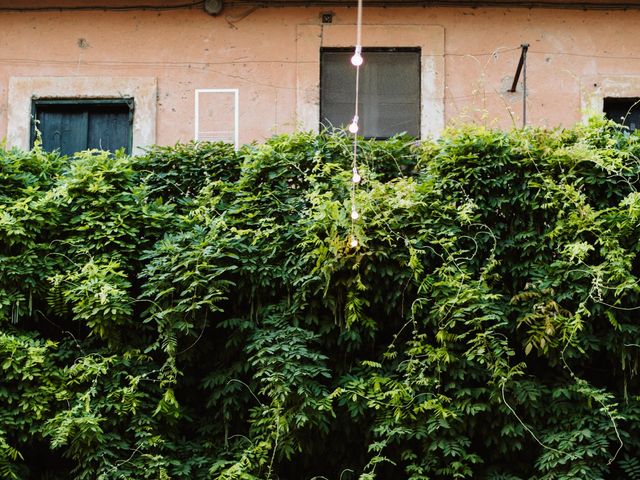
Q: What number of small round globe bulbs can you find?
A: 5